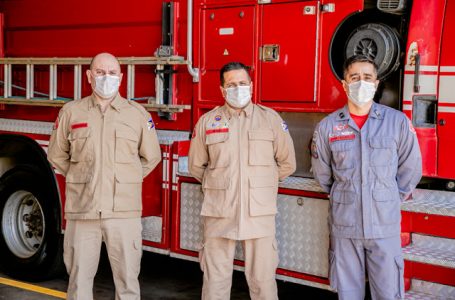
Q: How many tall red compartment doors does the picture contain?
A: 2